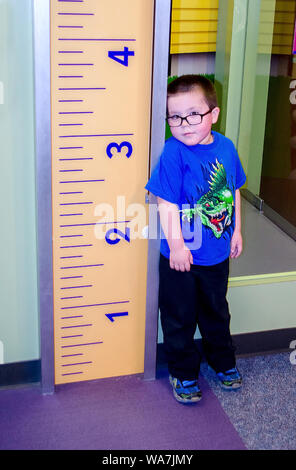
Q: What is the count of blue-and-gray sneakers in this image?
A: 2